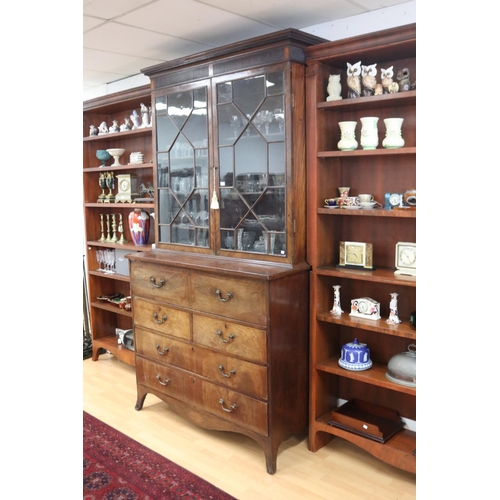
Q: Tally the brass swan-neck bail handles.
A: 8